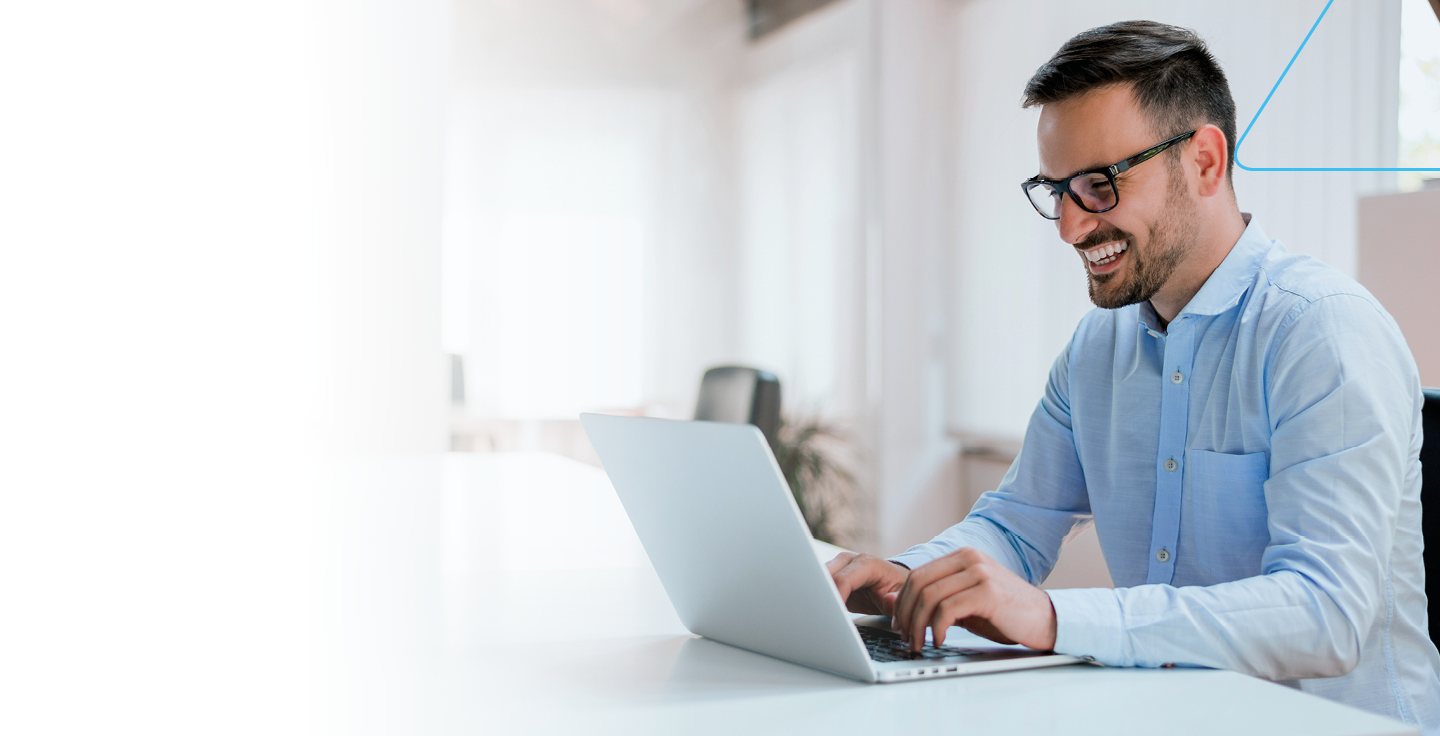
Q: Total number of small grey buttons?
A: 3